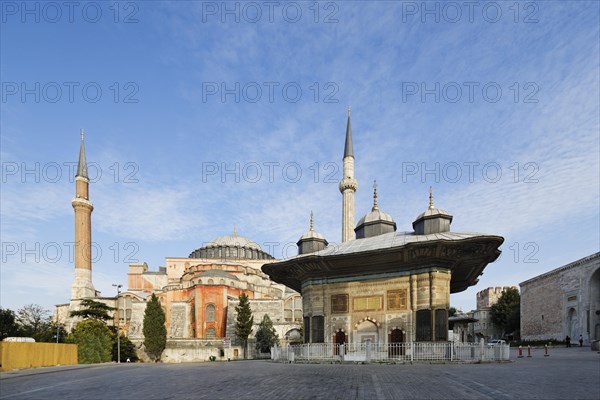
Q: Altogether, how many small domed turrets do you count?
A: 3